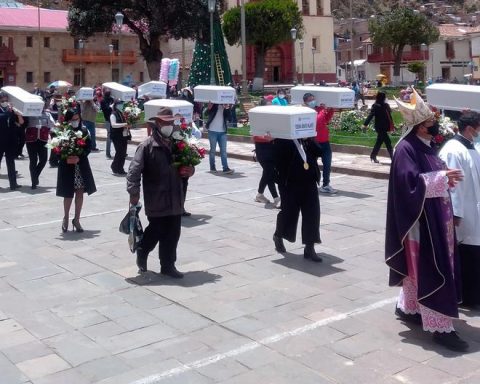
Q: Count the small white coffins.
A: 9